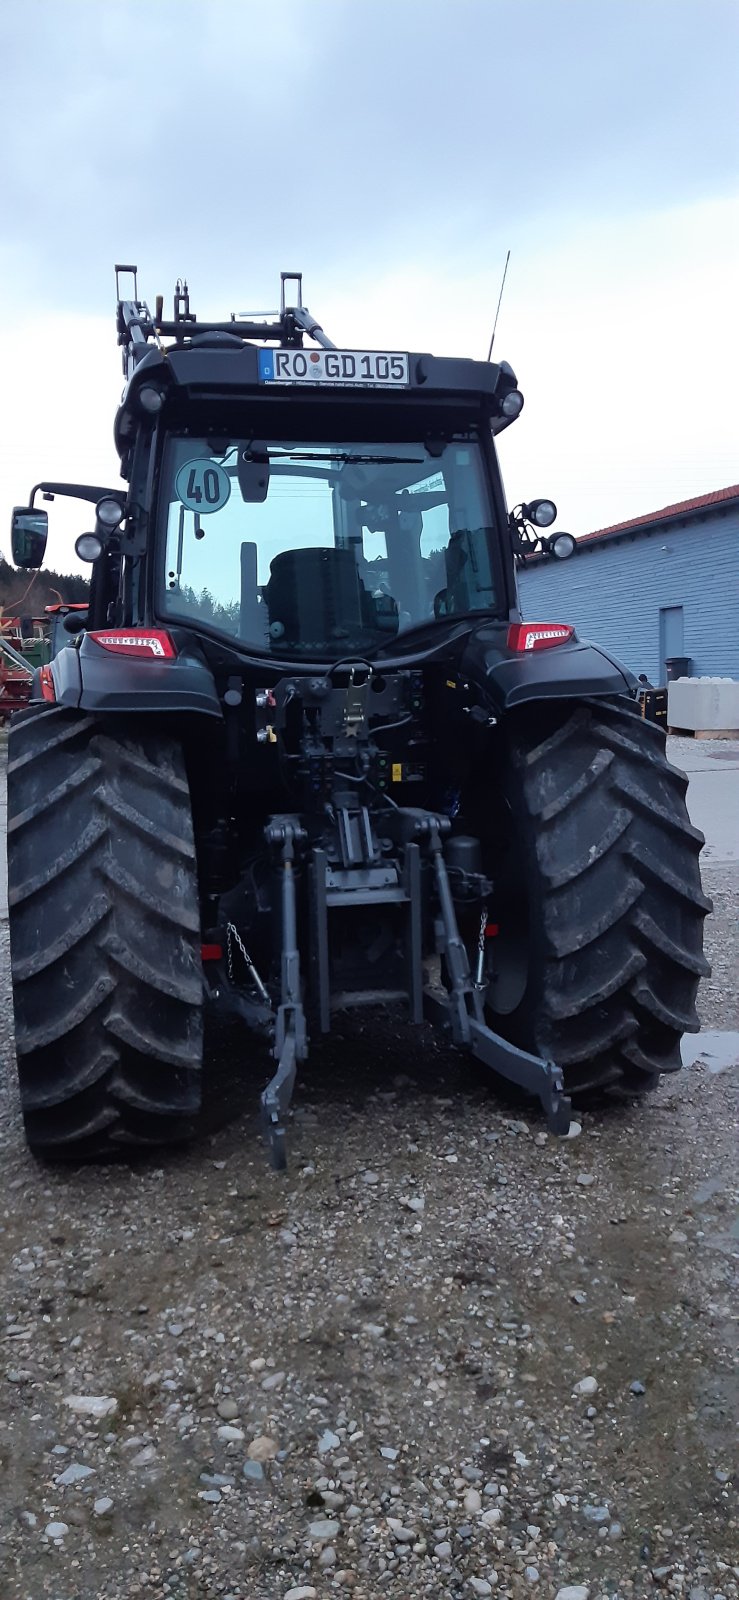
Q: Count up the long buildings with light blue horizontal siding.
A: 1